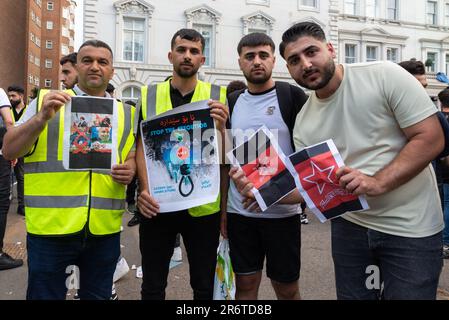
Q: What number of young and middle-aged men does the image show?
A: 4